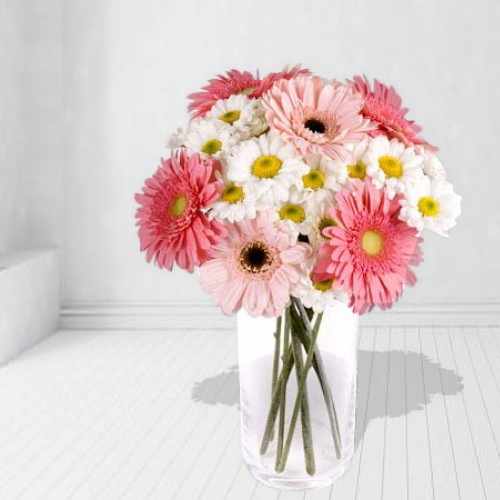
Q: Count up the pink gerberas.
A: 6